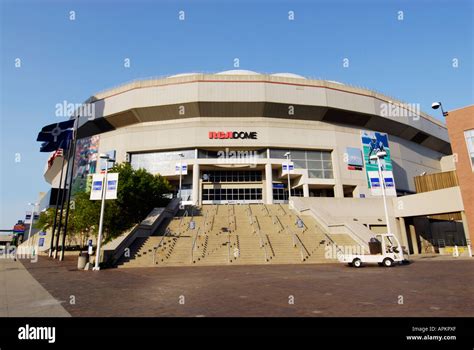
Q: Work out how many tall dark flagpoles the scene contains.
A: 3